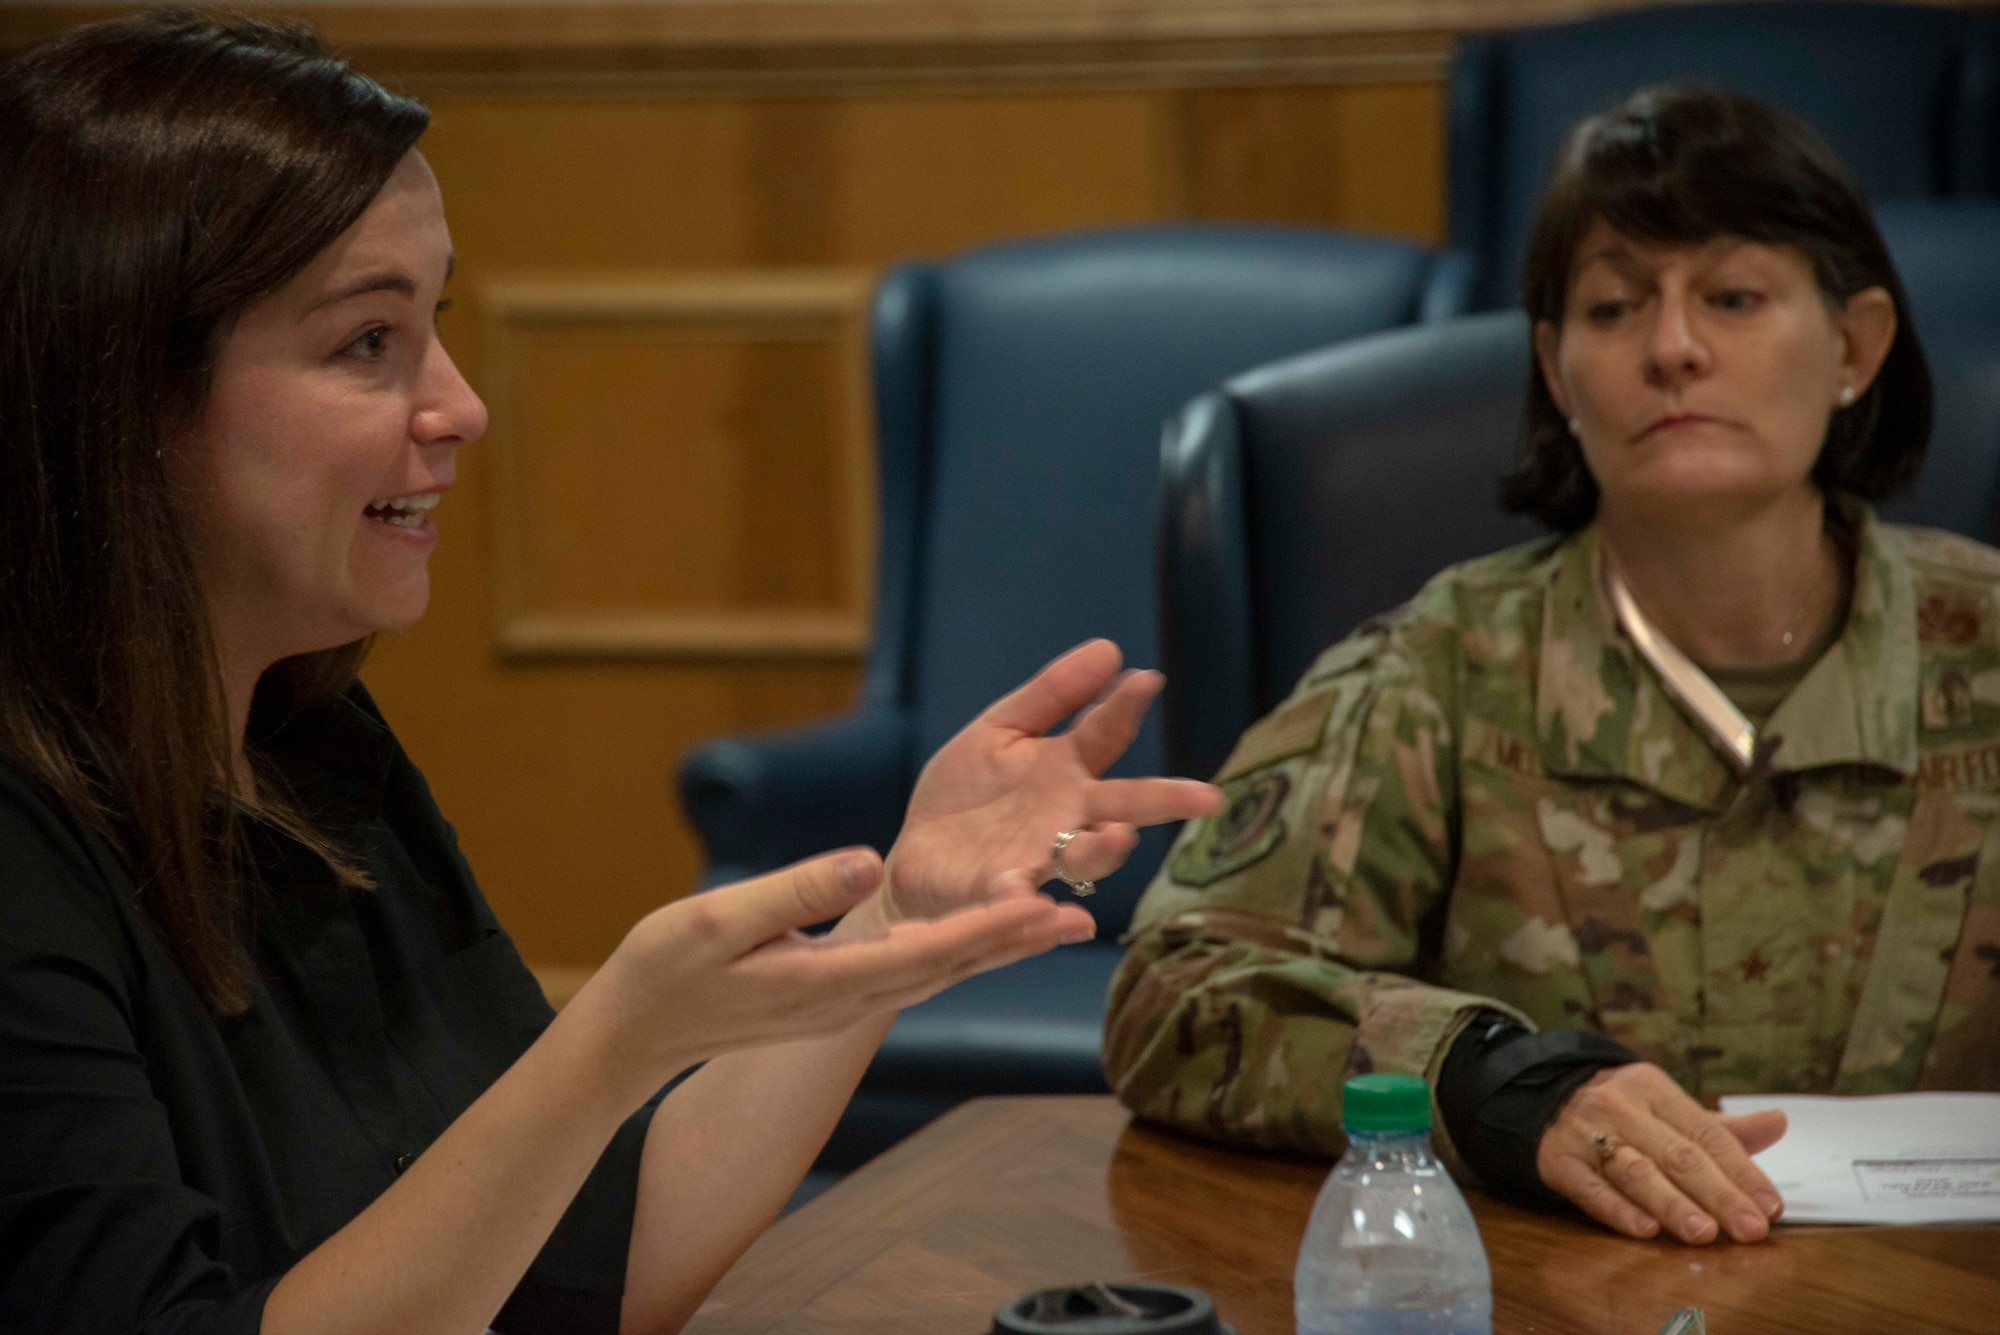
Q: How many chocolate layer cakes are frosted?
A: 0